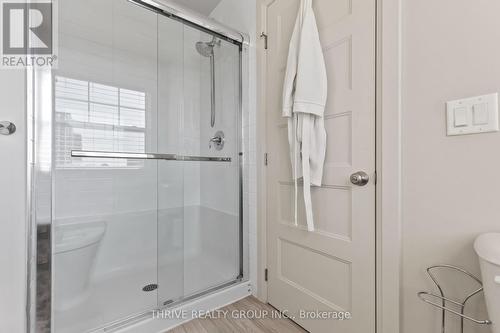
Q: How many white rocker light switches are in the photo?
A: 2